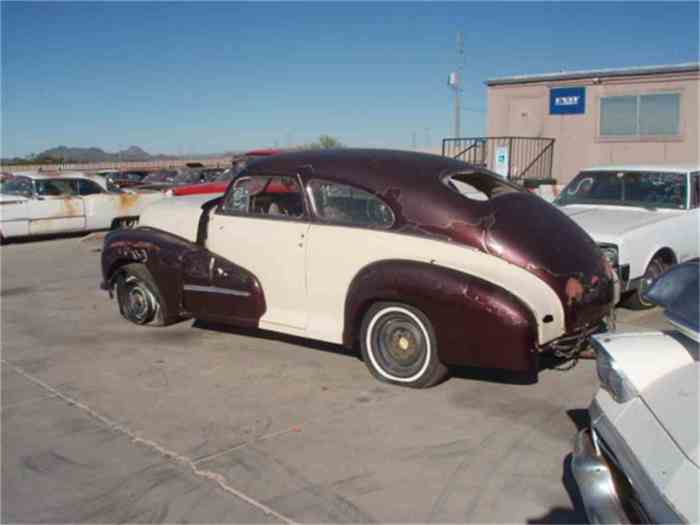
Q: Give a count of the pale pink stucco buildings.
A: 1